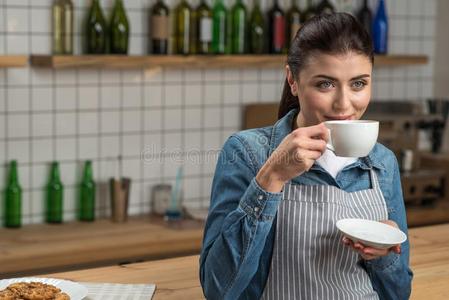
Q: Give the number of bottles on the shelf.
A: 15